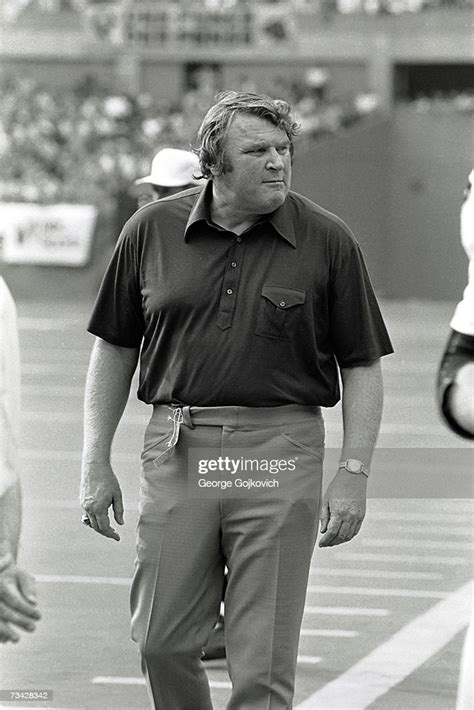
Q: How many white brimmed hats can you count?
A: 1